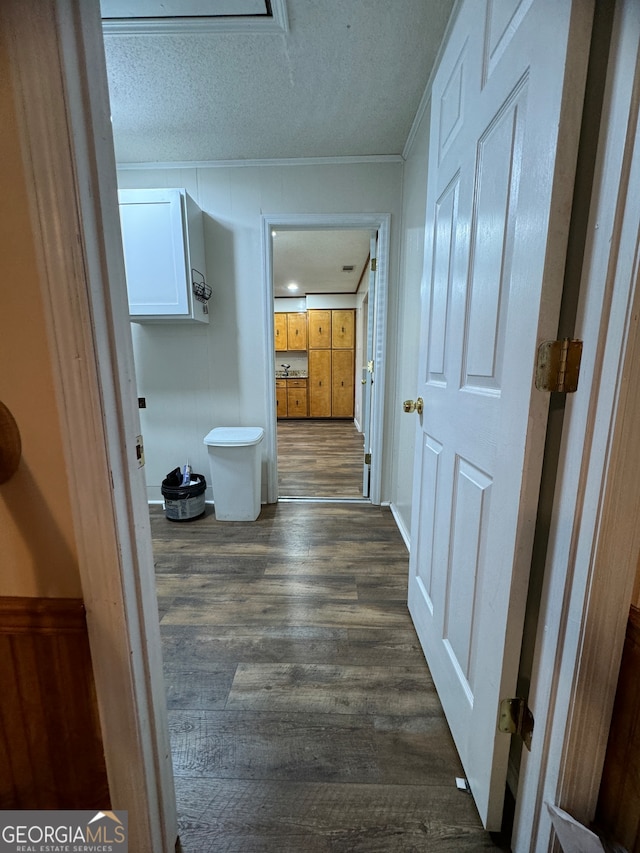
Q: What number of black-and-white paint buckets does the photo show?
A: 1